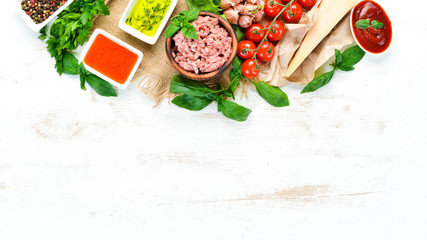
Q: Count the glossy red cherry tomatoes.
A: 9